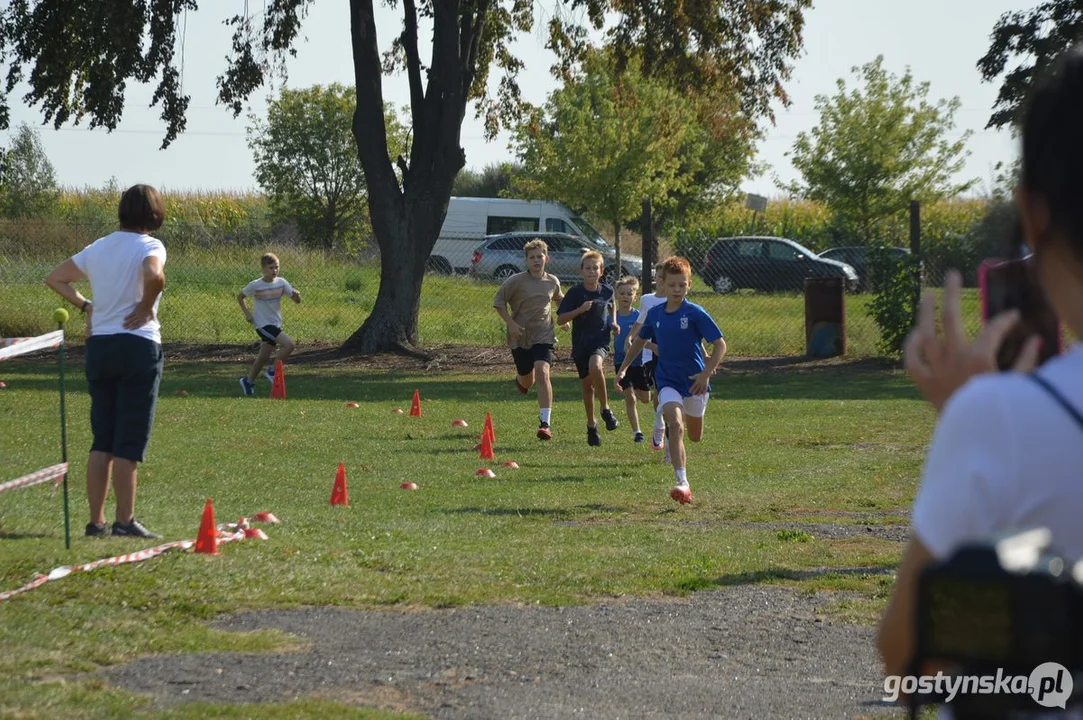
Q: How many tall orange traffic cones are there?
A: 6